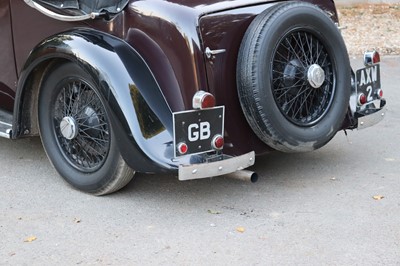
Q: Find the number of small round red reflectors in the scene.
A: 4